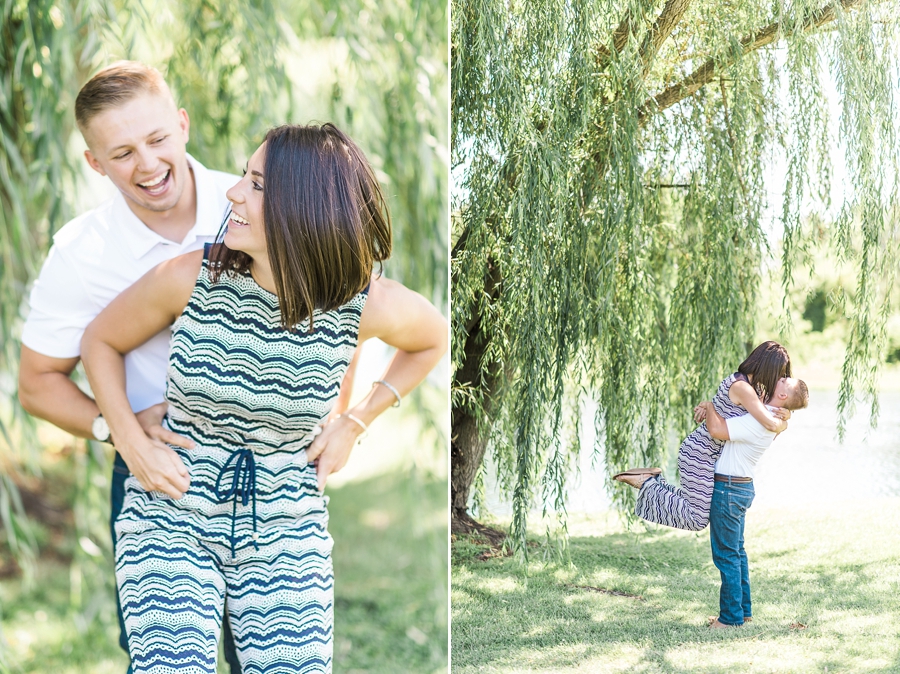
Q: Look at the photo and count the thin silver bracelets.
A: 2